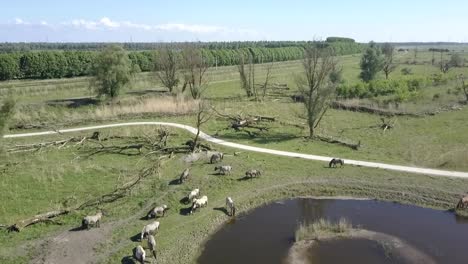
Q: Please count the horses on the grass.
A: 14